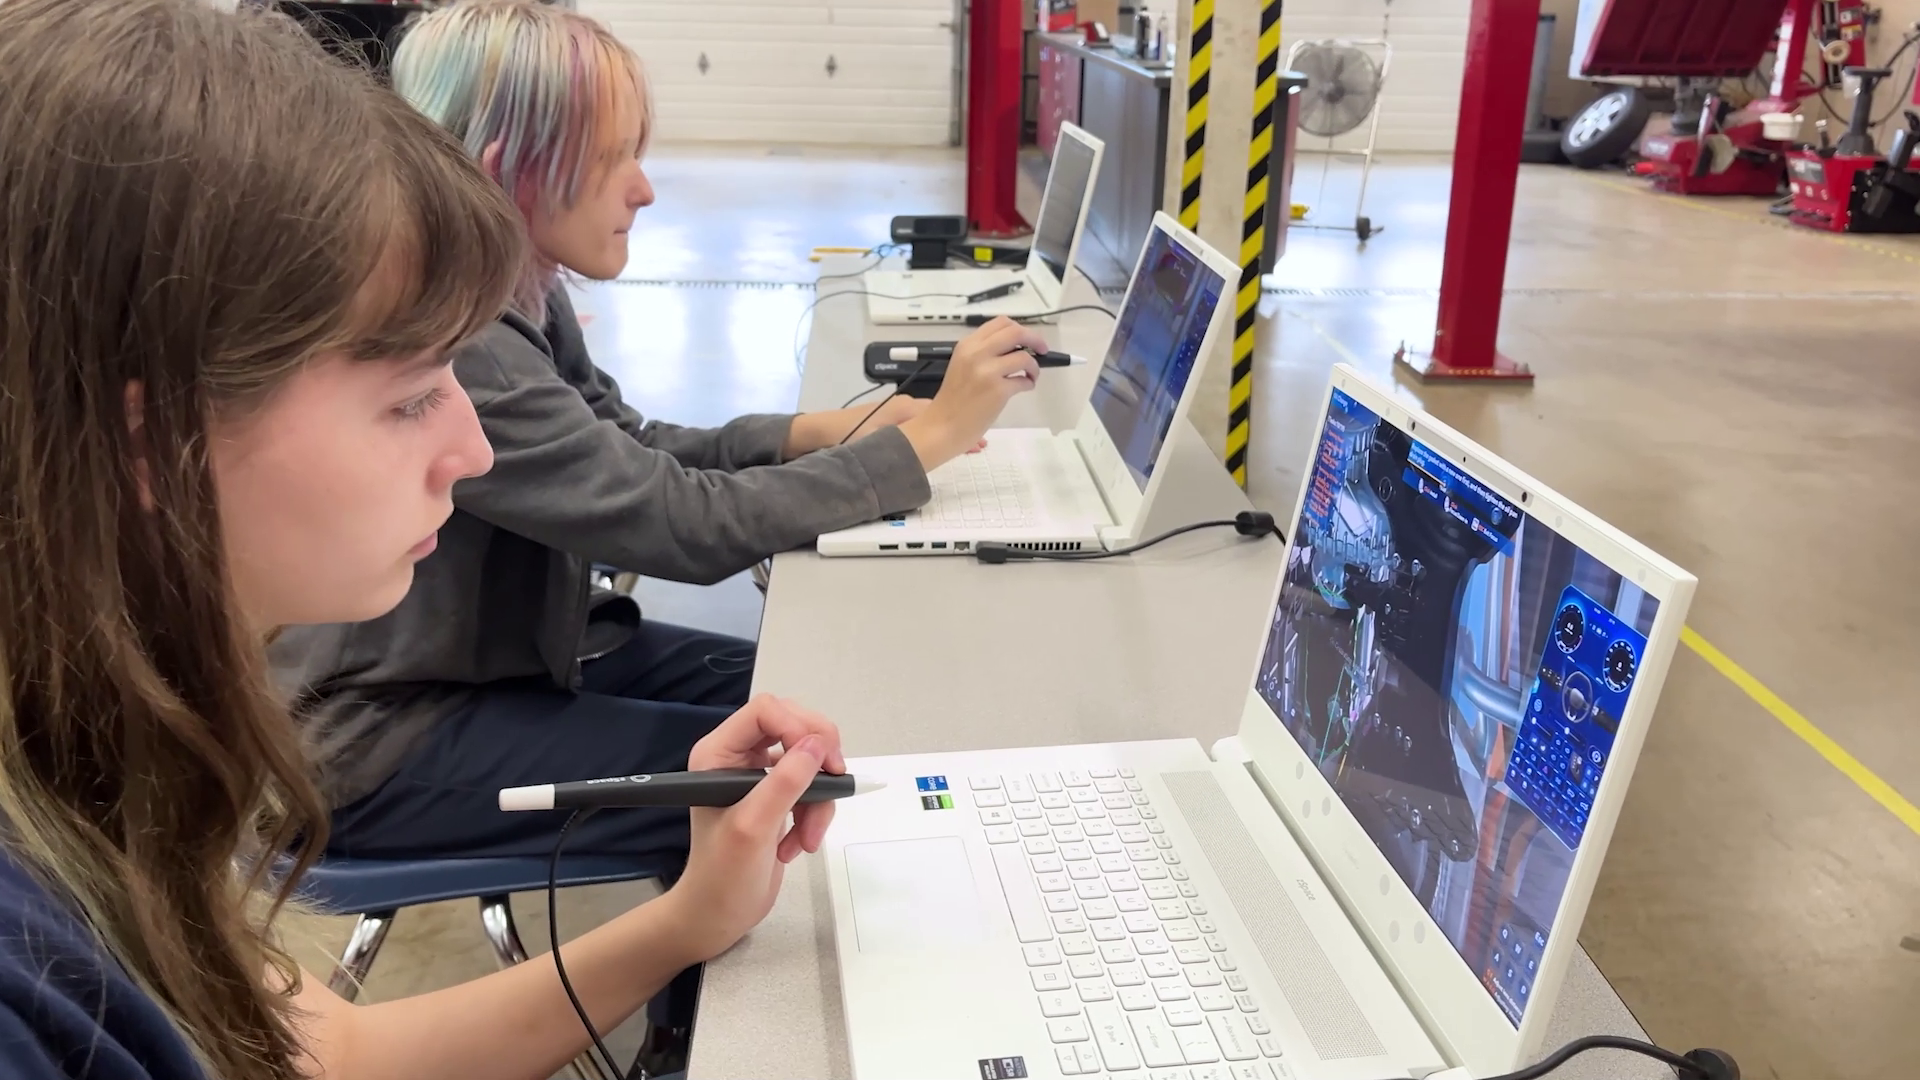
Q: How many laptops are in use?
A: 2